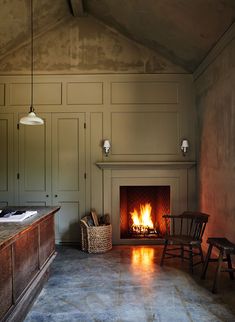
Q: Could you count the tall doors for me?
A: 3